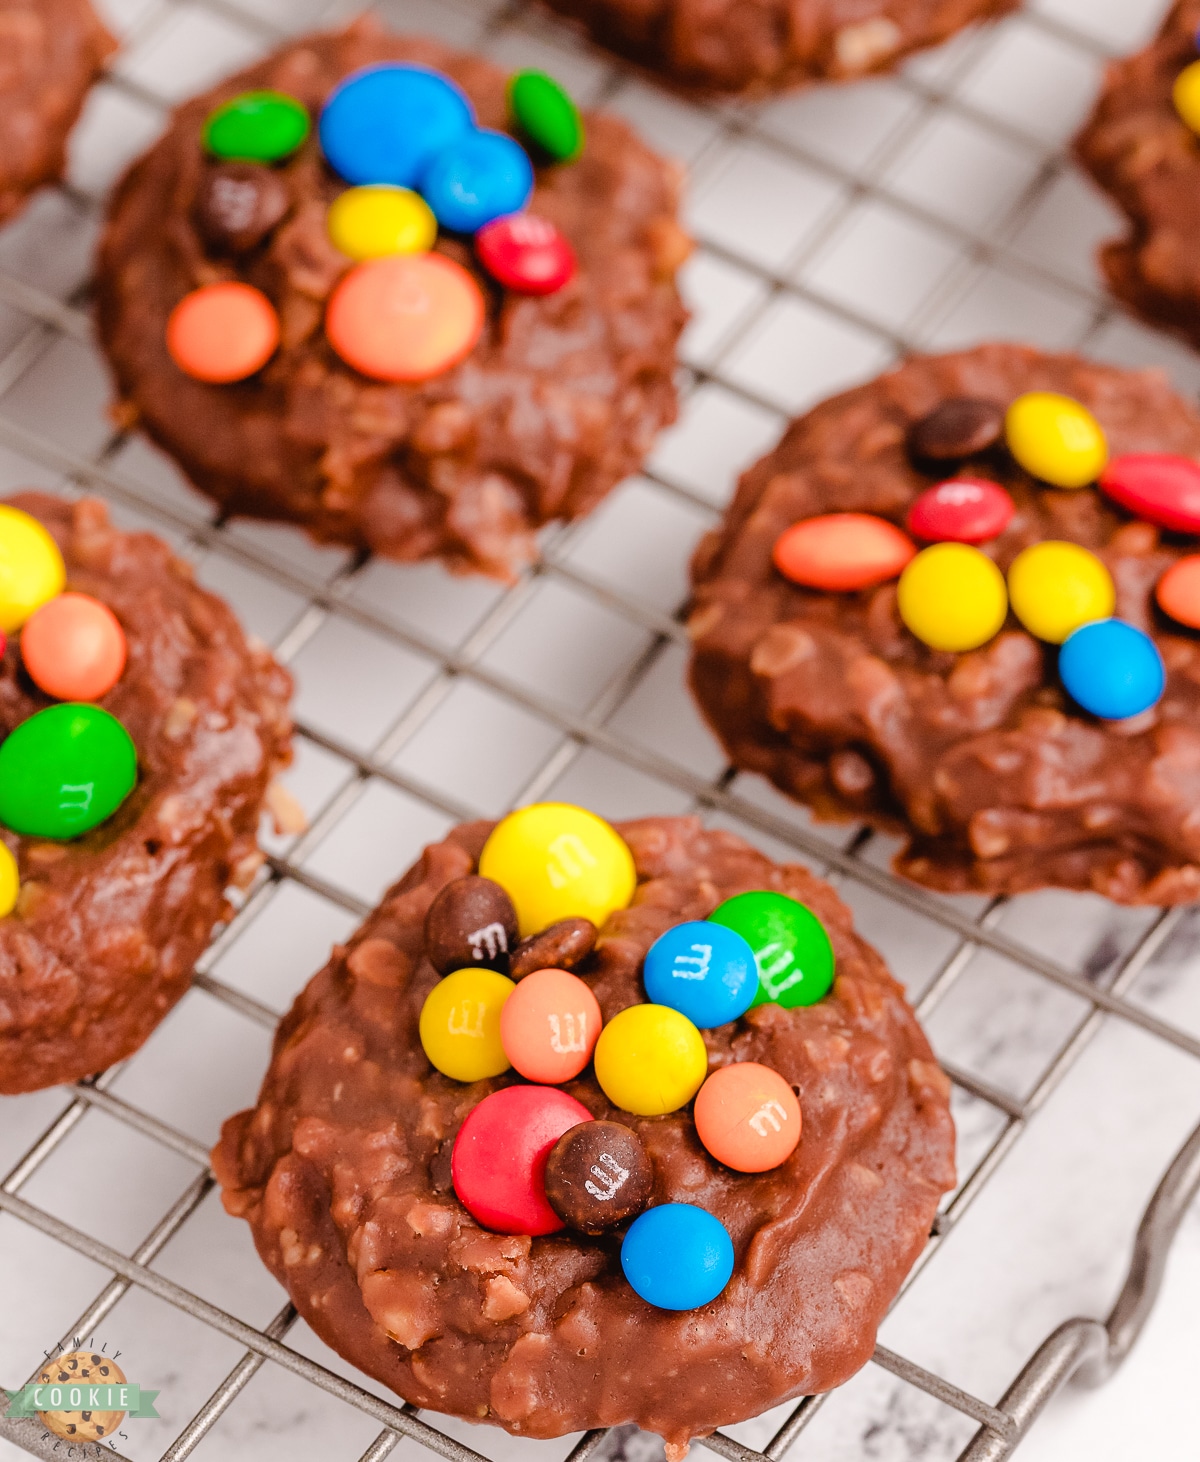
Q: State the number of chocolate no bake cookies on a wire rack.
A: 7